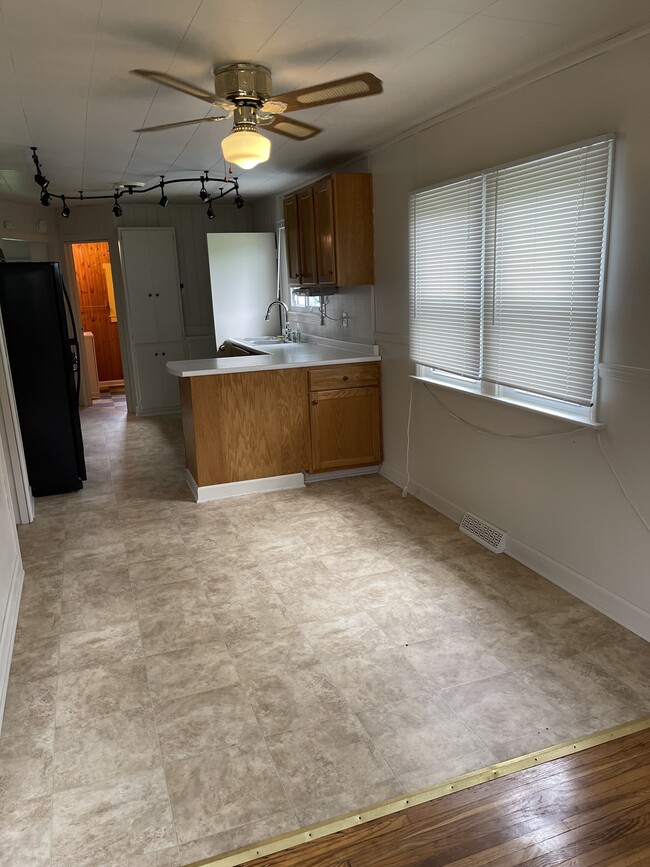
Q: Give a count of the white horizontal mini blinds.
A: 2